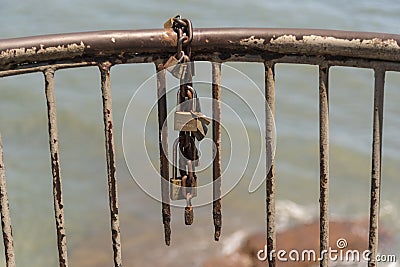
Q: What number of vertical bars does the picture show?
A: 8